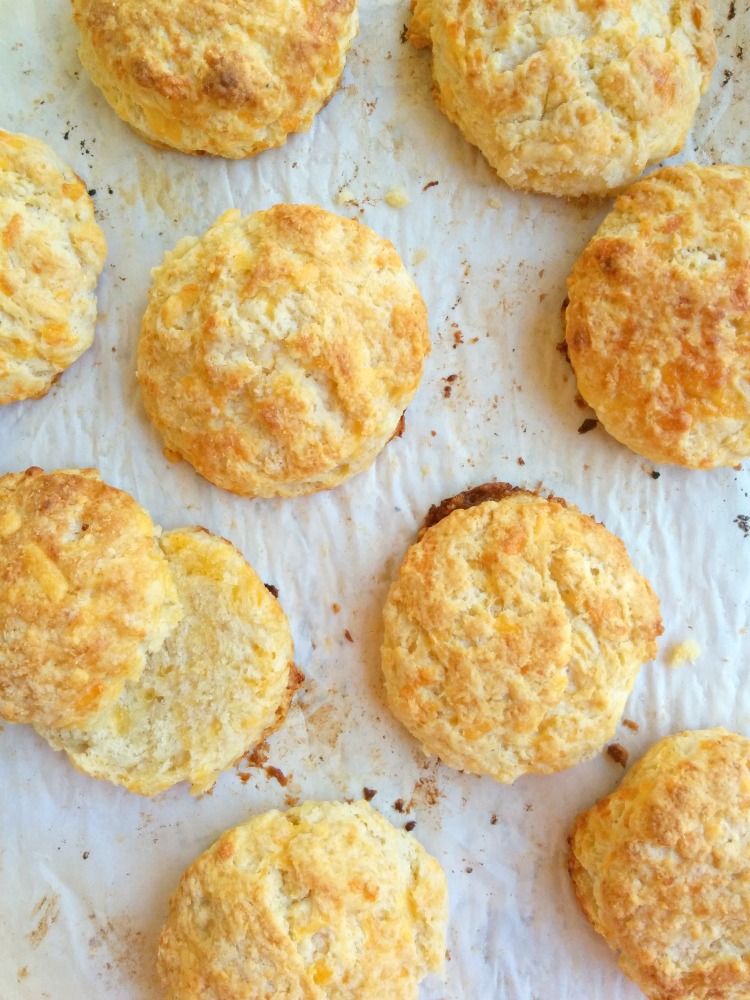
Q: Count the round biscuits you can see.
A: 9